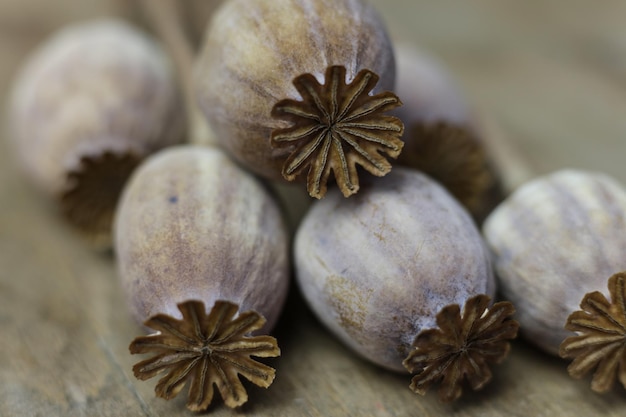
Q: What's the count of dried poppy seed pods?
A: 6